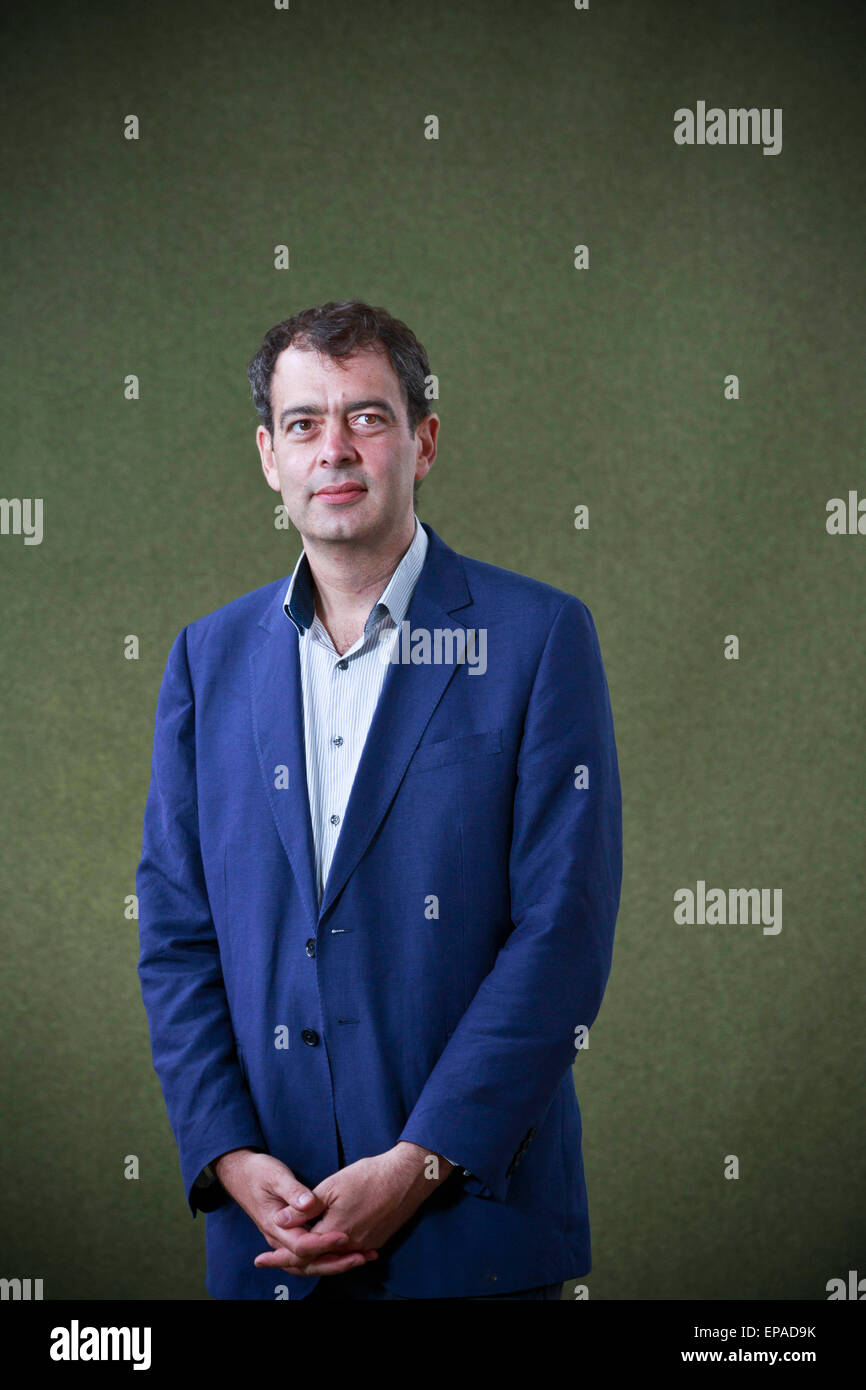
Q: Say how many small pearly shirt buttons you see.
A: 3